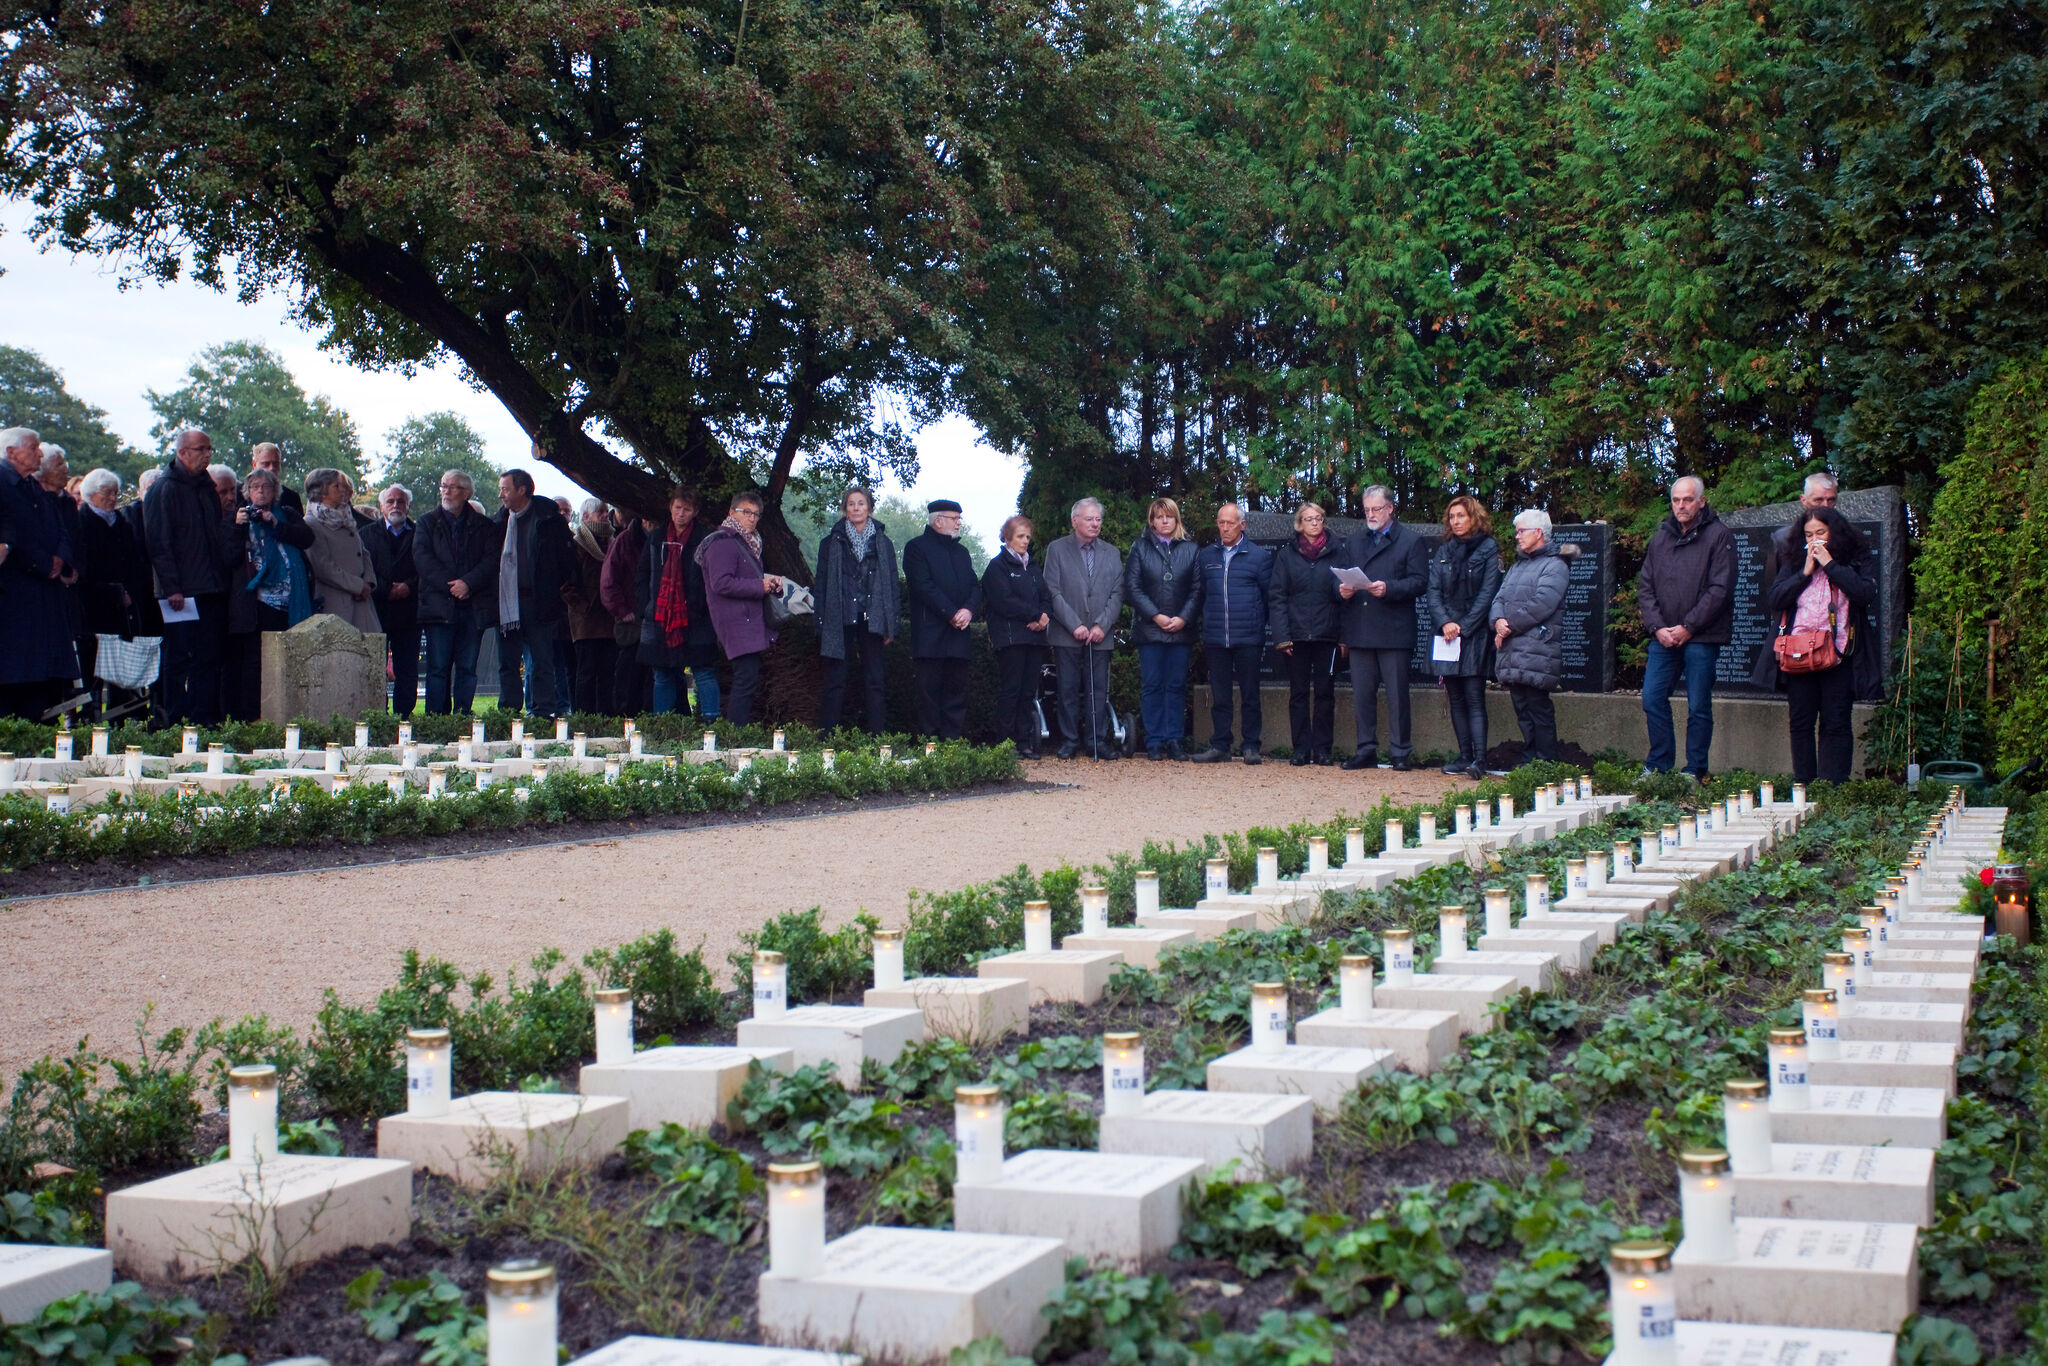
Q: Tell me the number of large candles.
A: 1